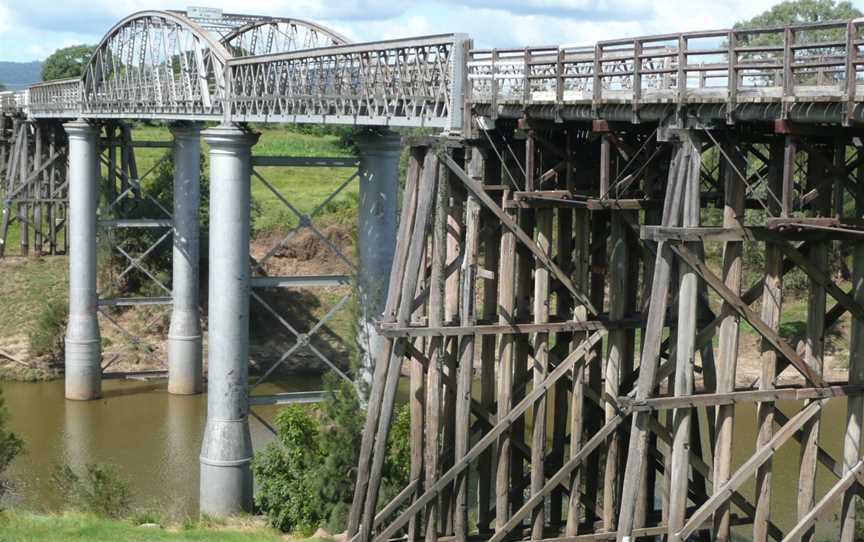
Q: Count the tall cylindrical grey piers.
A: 4